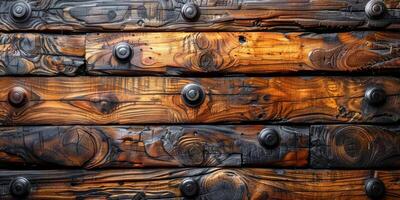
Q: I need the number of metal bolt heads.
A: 11